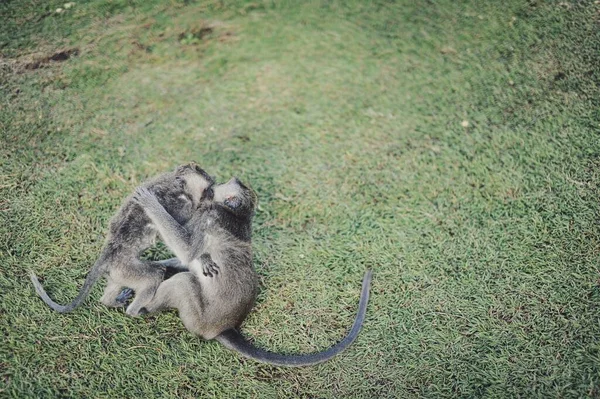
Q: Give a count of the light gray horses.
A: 0